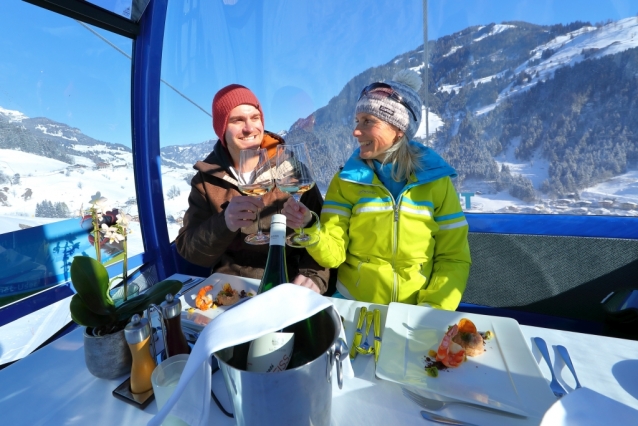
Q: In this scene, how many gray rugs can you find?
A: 0